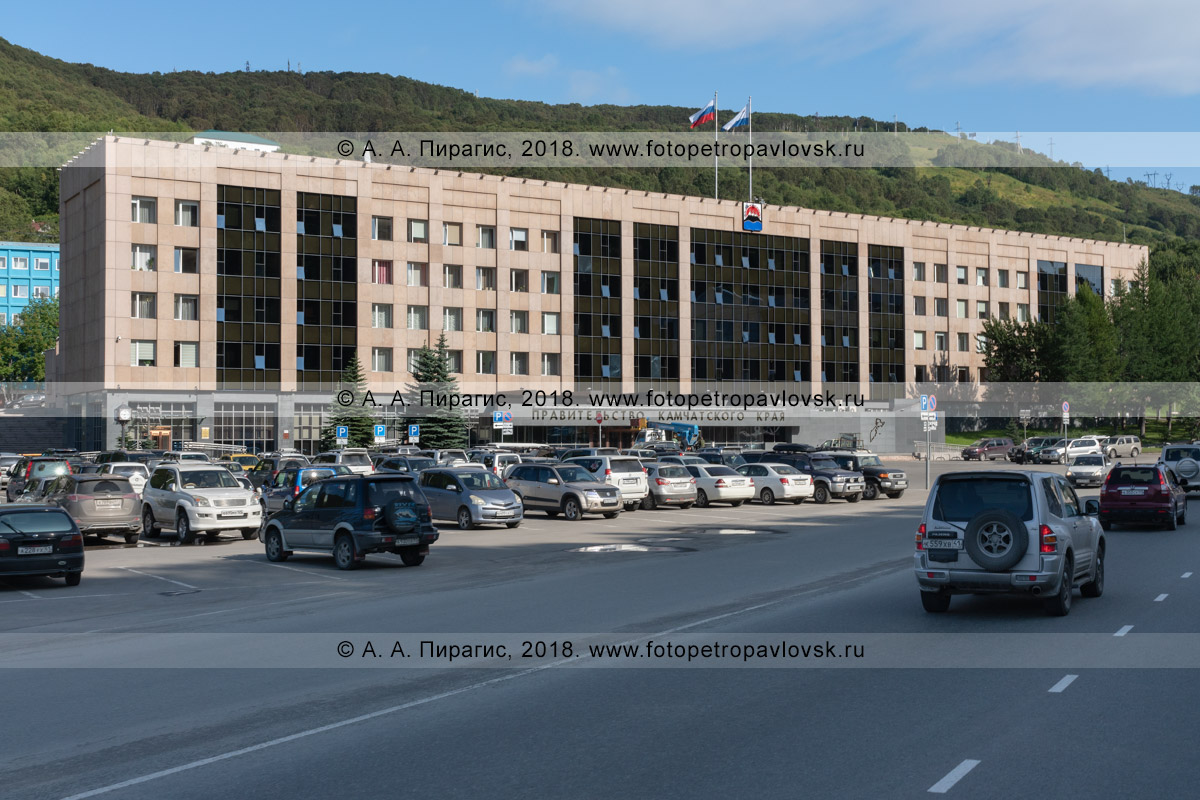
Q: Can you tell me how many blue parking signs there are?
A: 5